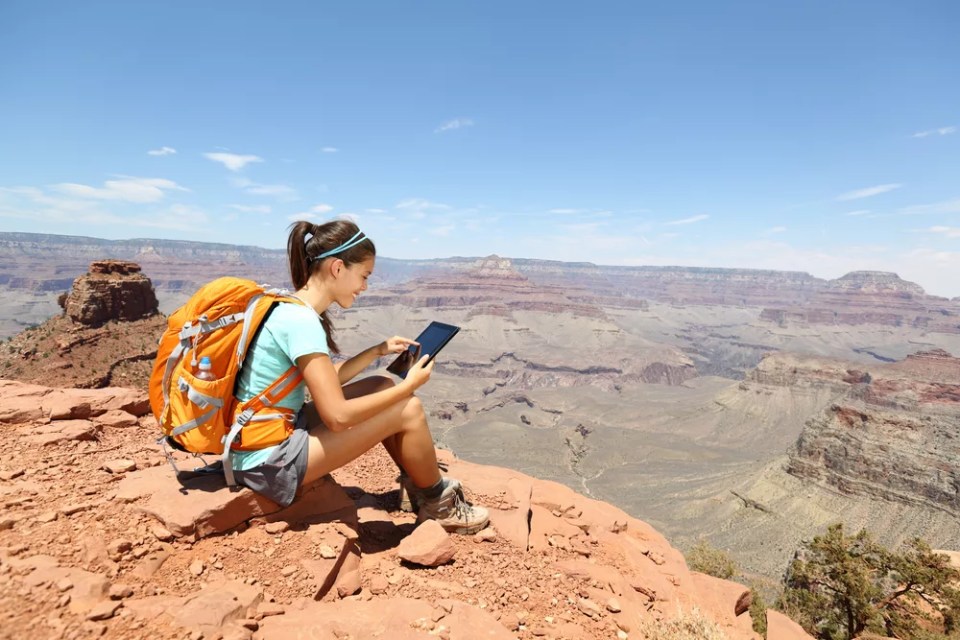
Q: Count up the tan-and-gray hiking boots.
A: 2